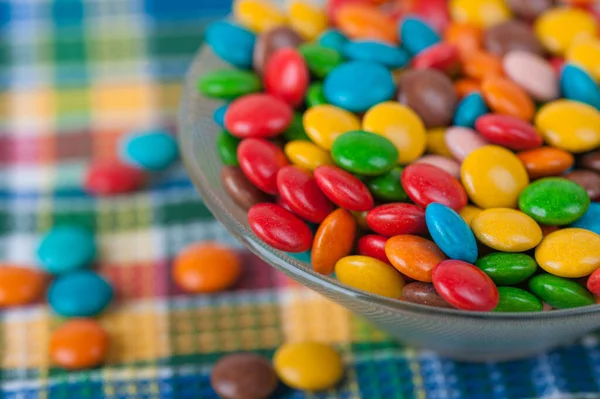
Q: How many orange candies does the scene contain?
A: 11